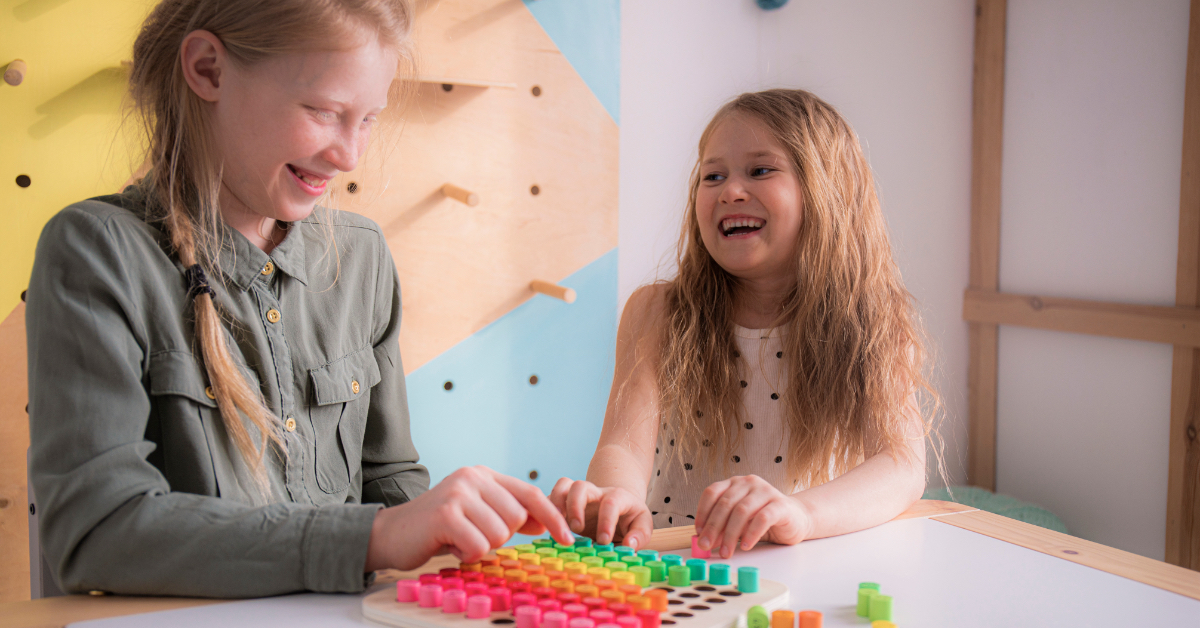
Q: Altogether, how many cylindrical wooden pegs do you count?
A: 3